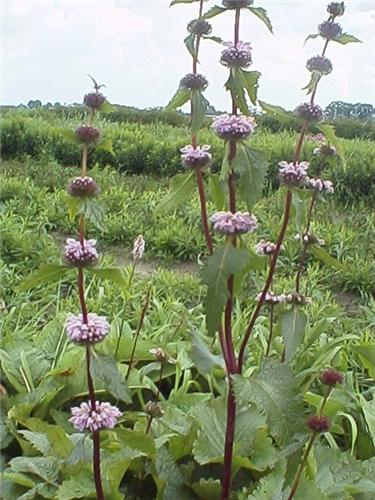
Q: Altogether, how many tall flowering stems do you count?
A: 4